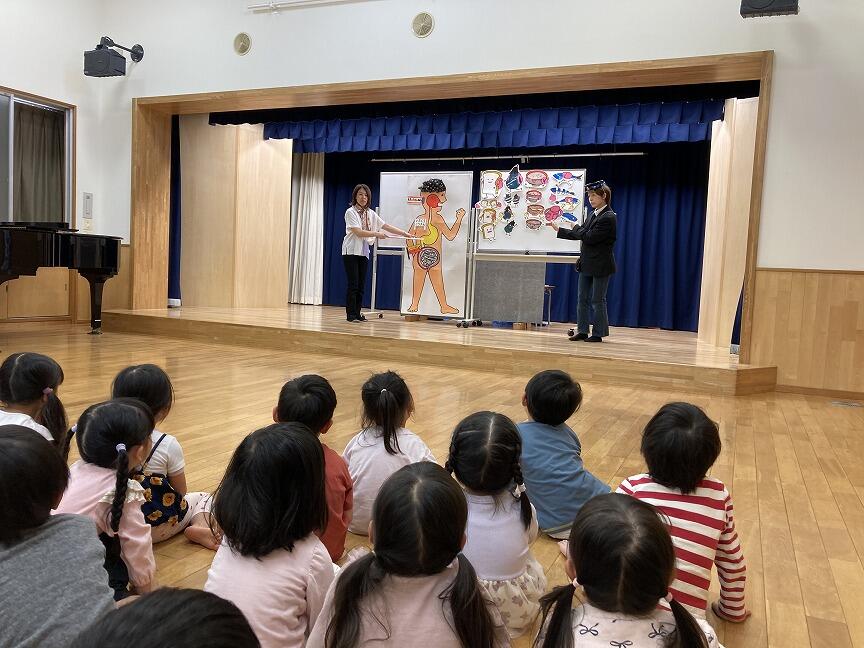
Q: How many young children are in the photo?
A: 13